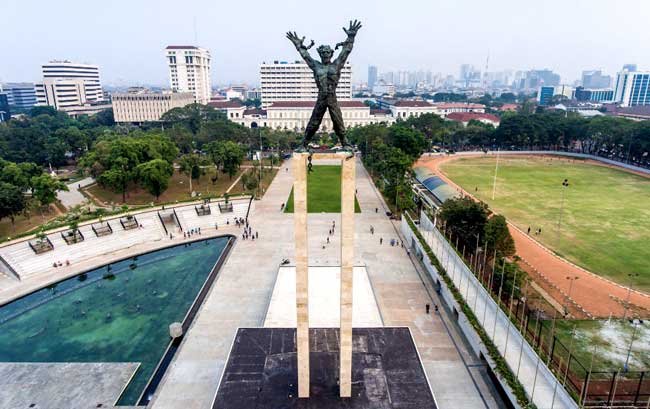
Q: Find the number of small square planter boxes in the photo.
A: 6